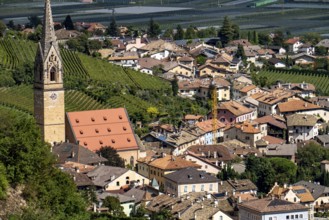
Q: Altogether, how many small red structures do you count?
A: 12